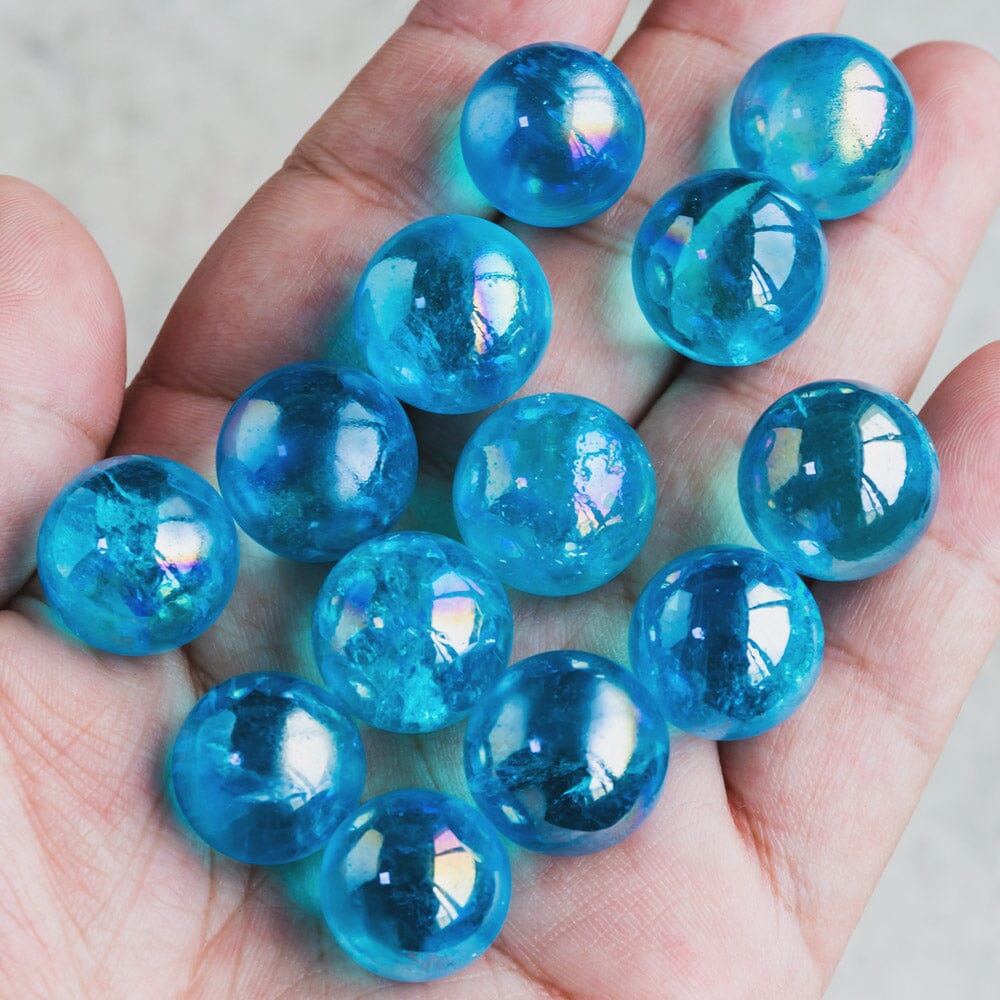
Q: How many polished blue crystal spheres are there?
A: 13